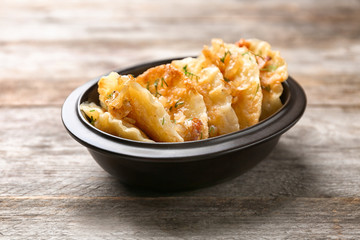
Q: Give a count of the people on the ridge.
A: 0